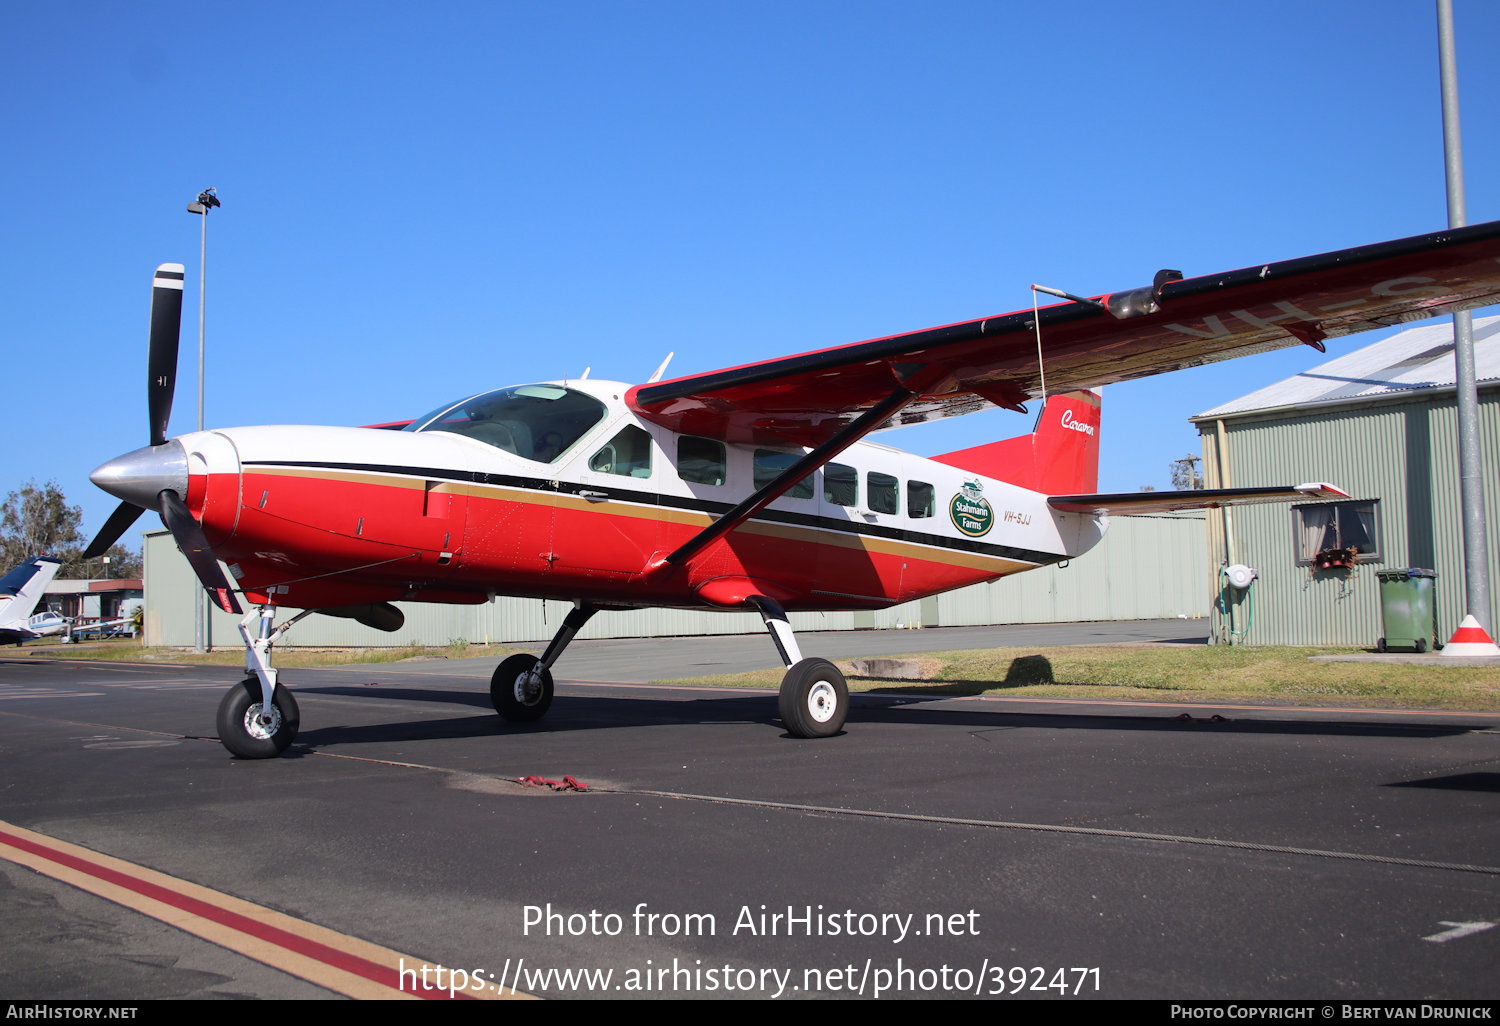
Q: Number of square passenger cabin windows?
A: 5